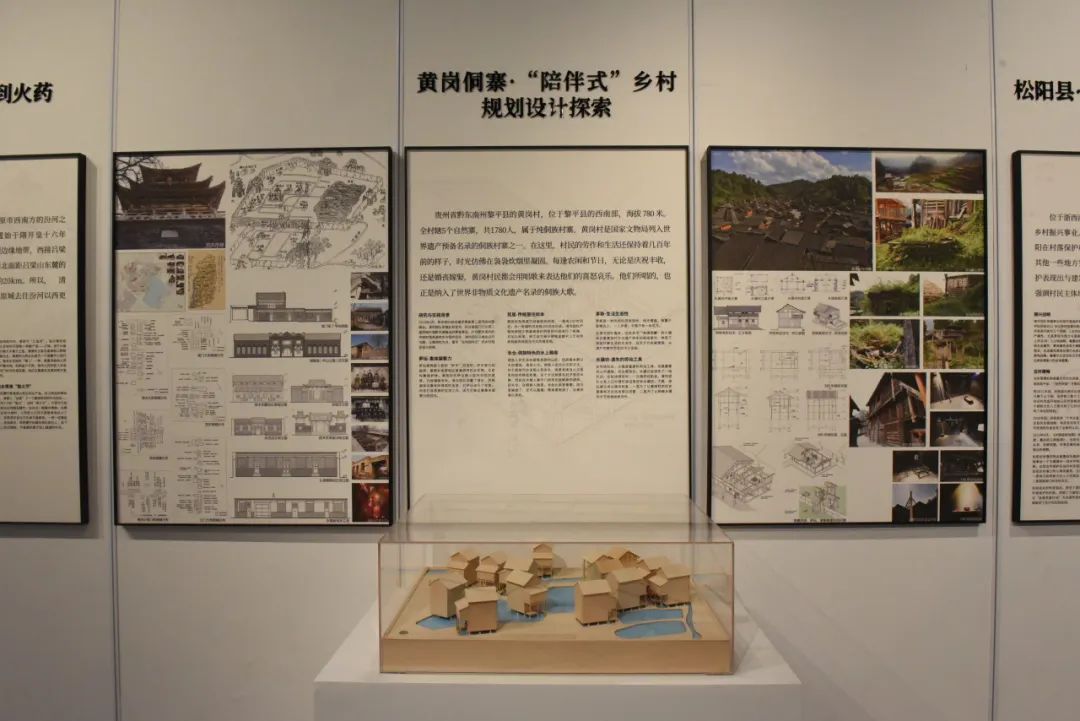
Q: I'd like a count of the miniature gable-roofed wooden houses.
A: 13